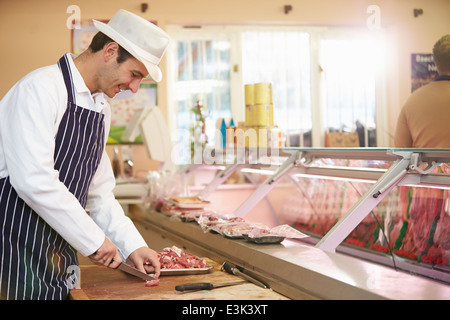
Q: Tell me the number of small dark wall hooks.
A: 3